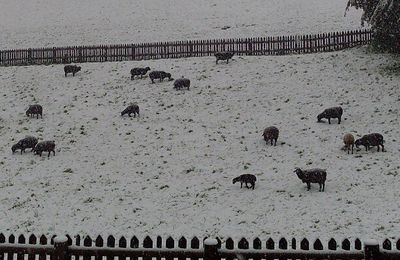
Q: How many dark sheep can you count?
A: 14